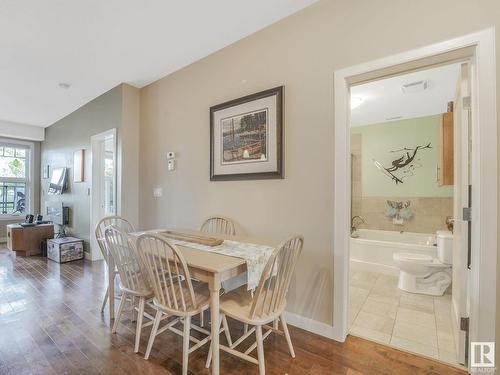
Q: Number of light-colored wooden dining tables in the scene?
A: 1